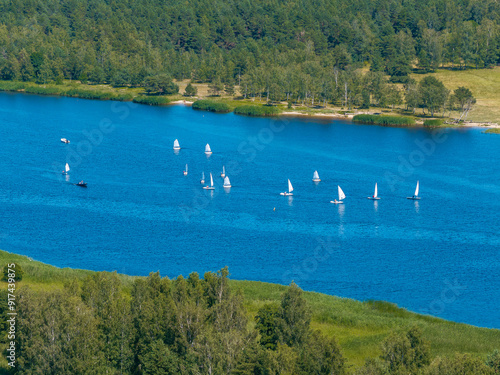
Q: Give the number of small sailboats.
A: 13